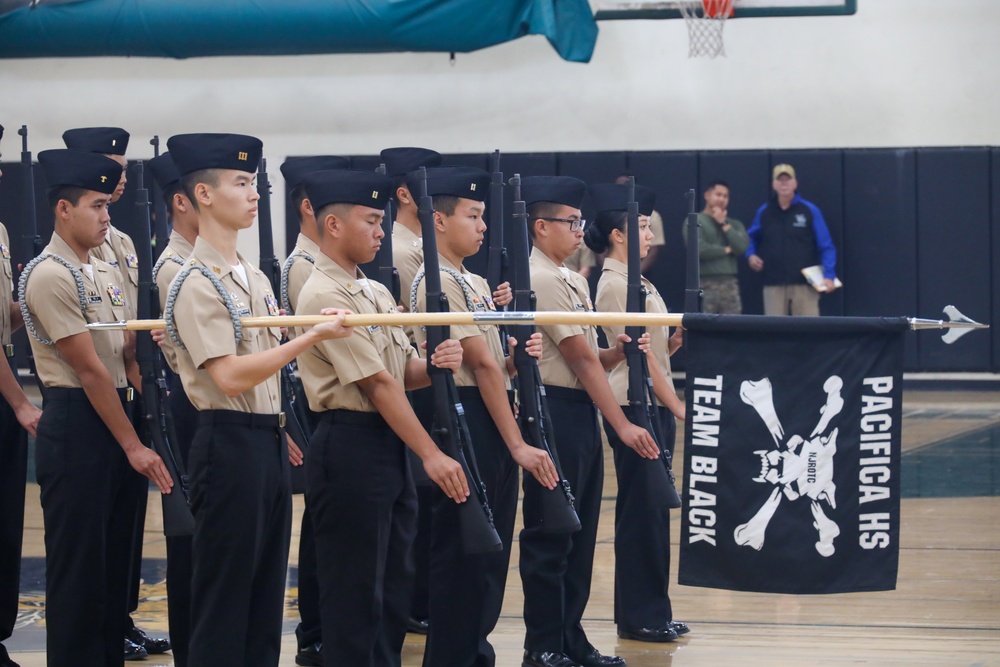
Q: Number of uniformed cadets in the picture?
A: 11